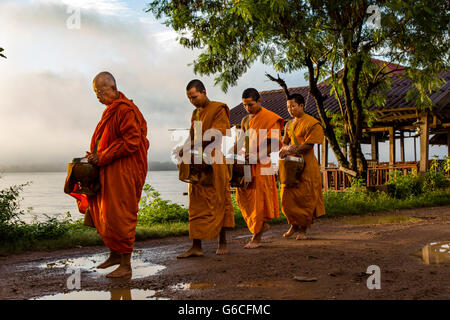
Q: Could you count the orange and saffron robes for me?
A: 4